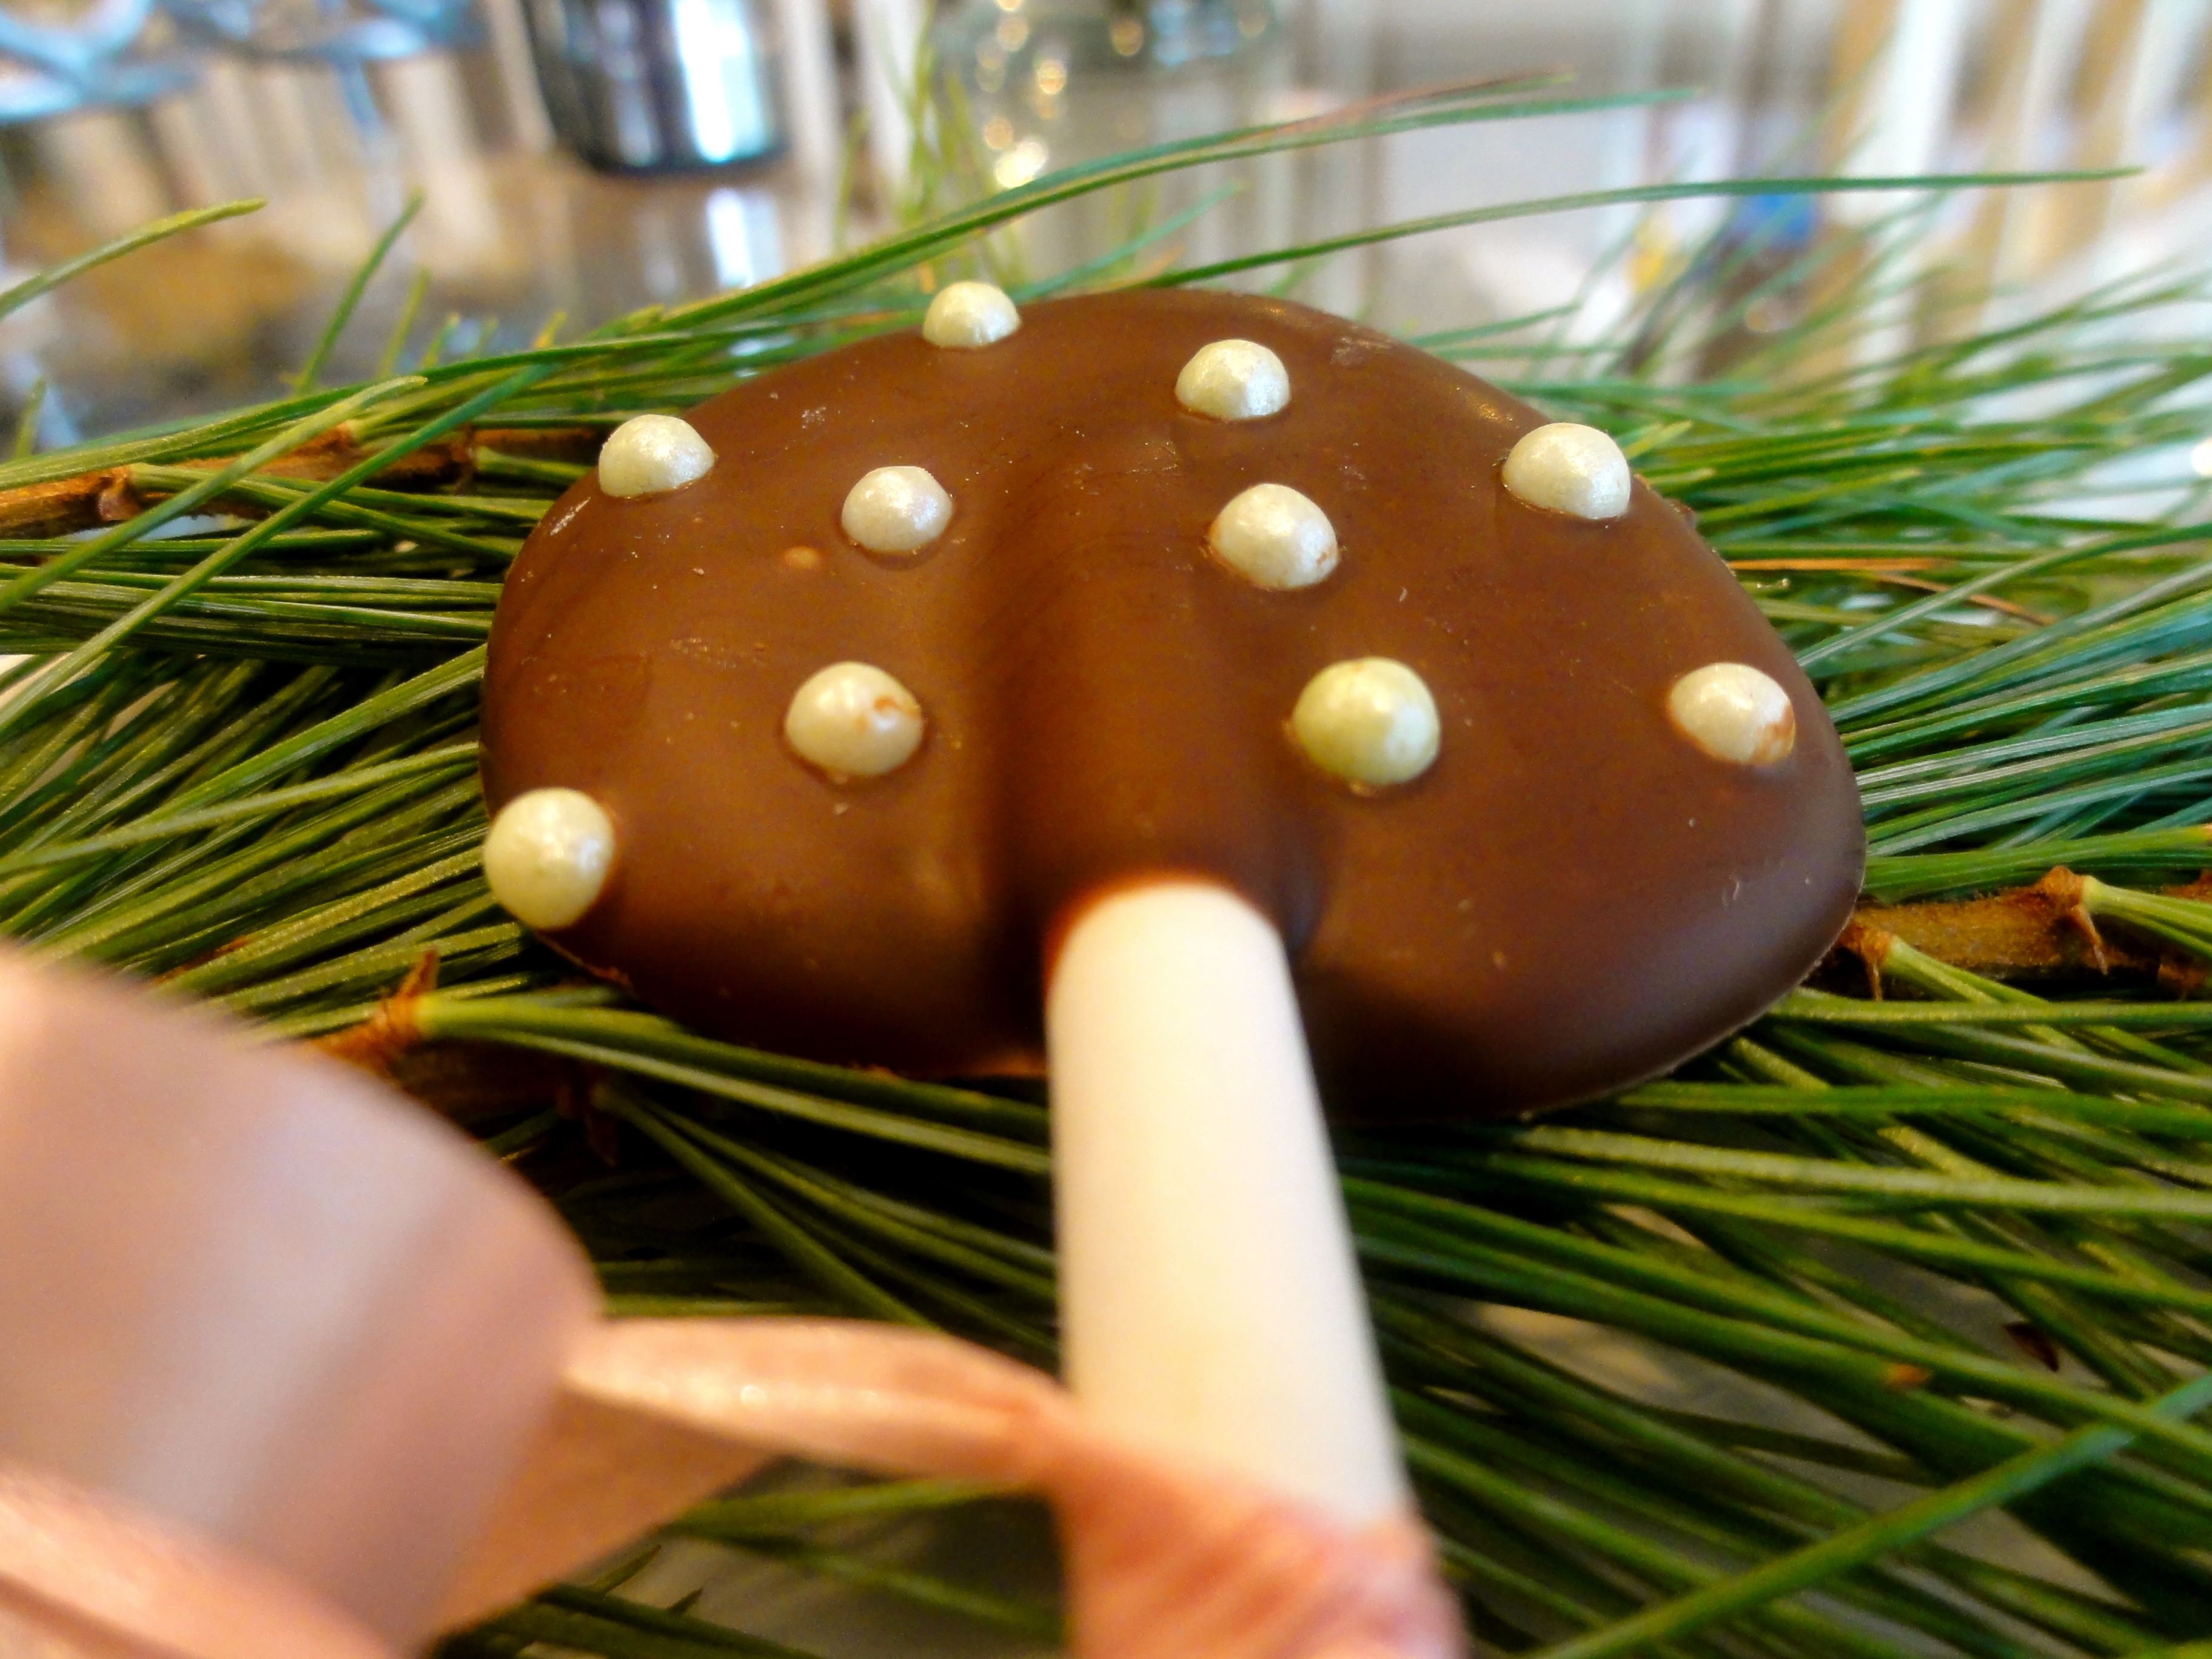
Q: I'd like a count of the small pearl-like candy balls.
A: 10